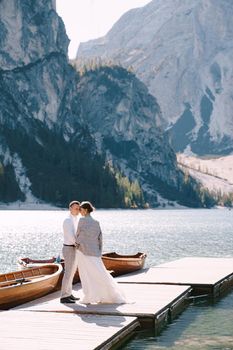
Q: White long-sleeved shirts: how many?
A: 1